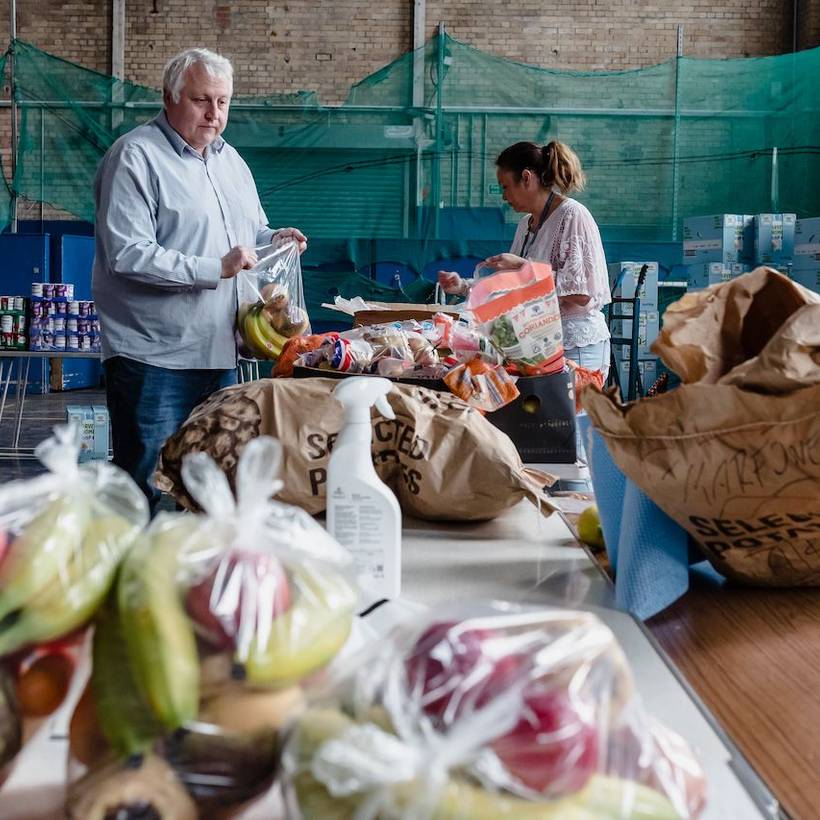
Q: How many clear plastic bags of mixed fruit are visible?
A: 4